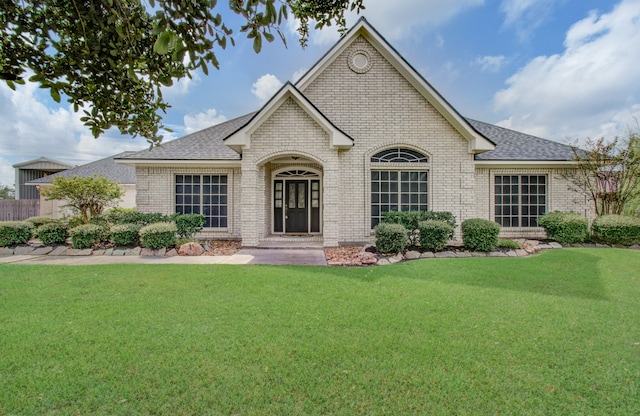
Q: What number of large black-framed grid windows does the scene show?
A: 3